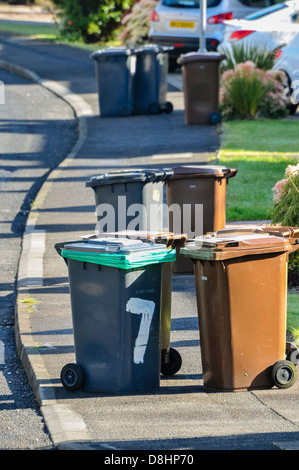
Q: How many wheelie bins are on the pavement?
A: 9